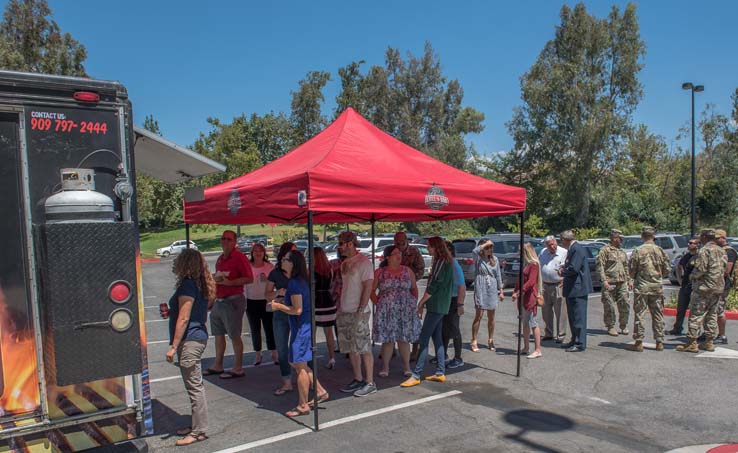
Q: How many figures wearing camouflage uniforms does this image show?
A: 3